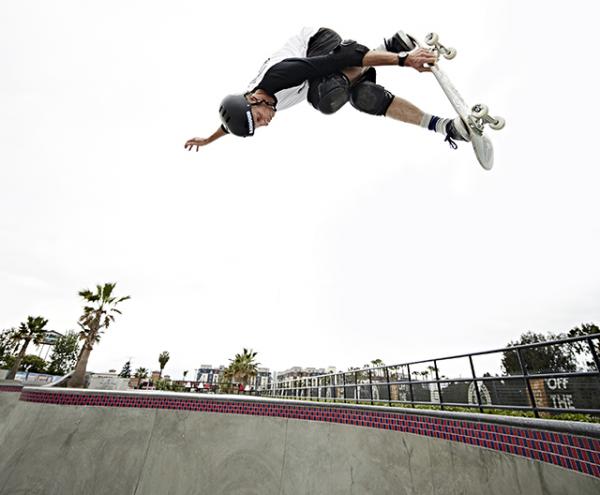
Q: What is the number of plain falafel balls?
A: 0